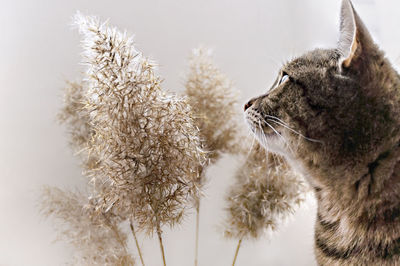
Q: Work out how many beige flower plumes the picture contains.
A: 5